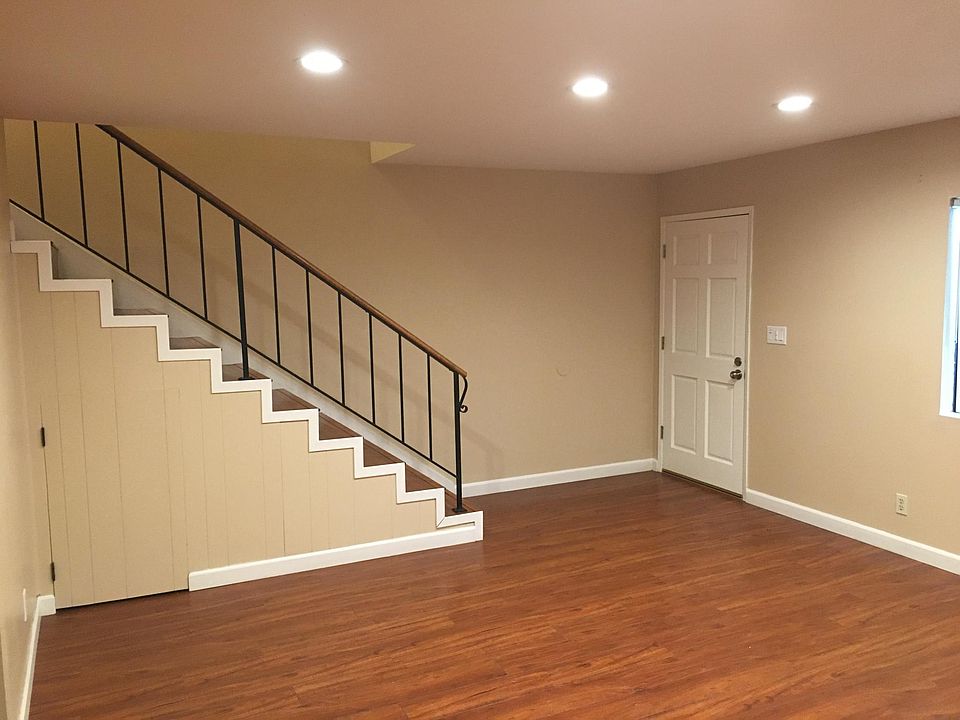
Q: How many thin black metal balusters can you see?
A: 11